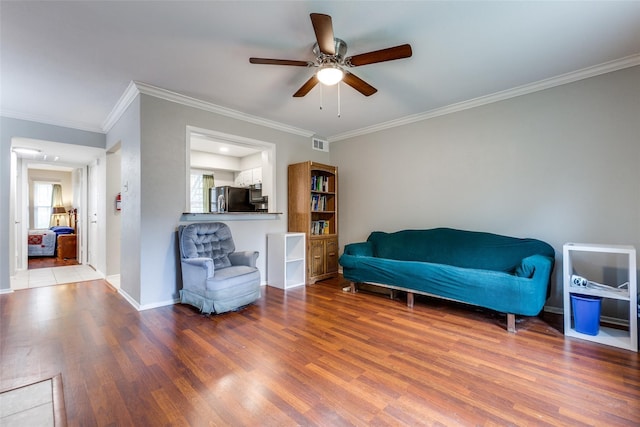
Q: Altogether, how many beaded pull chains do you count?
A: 2